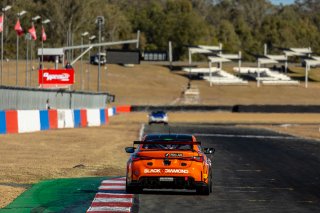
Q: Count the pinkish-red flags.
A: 4